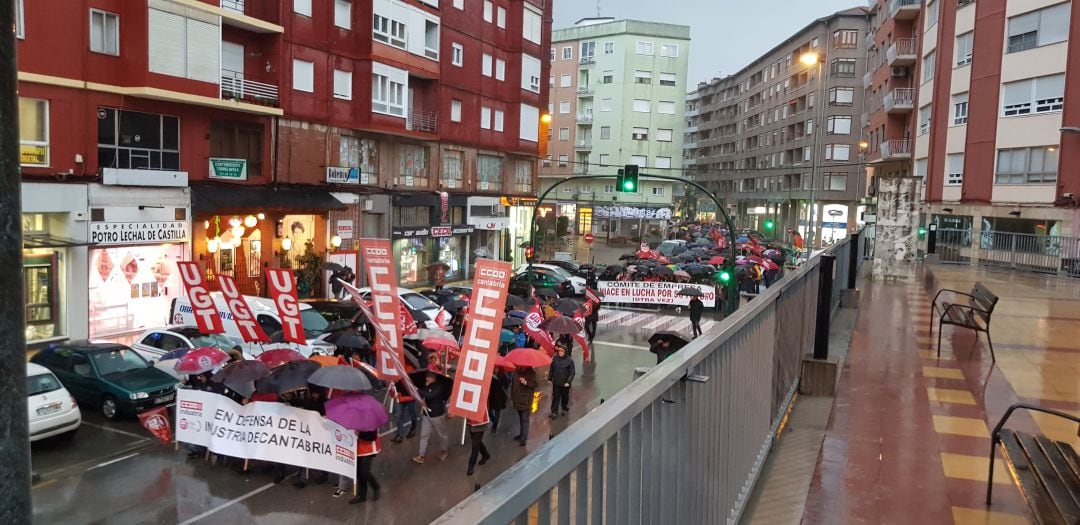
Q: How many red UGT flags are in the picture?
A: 3